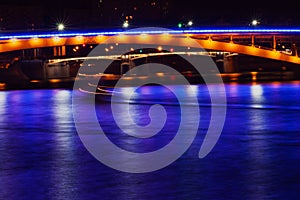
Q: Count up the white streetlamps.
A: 4